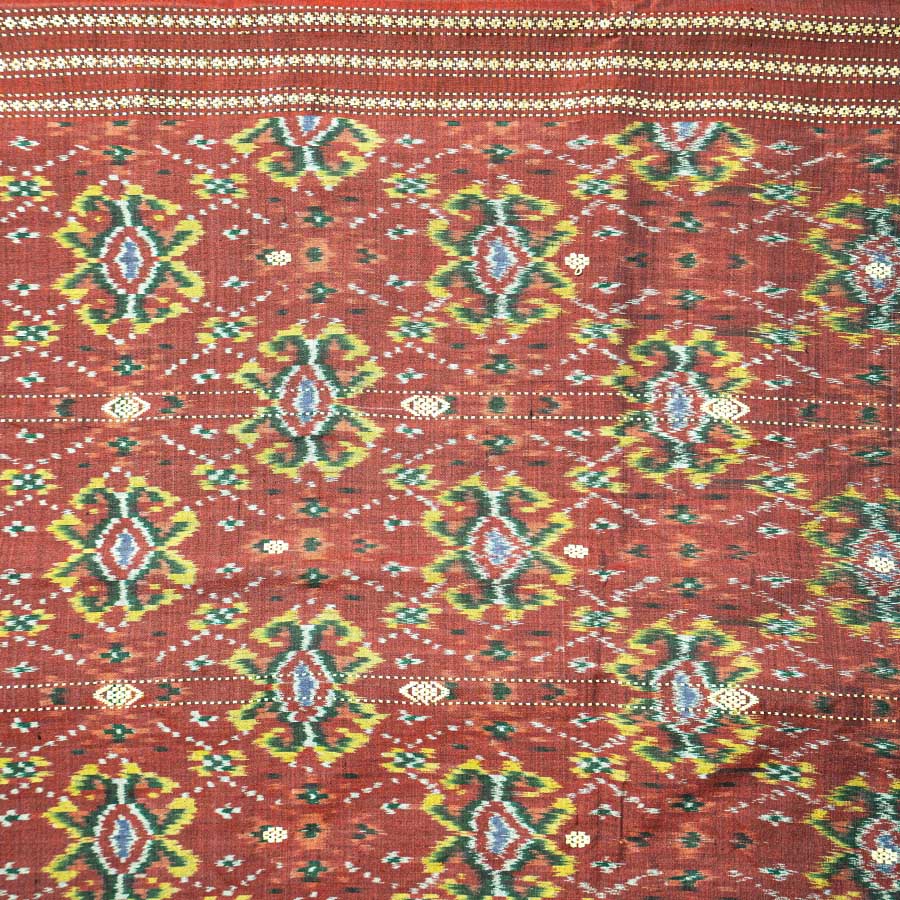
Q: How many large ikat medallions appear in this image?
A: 15